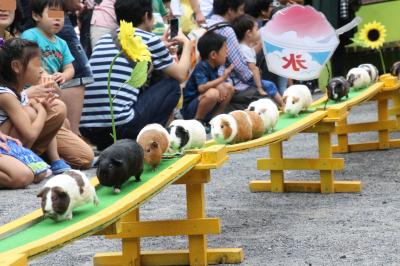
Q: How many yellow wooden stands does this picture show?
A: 3